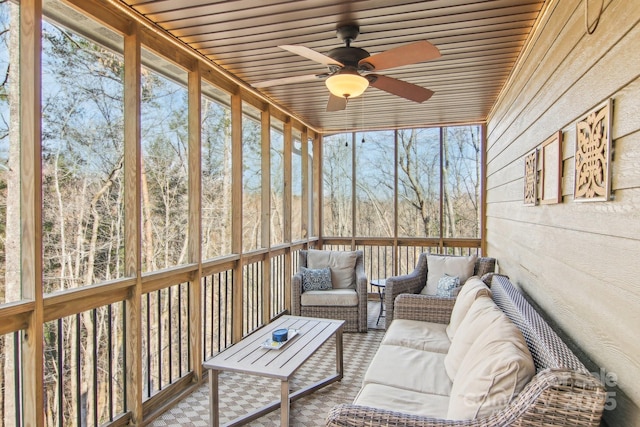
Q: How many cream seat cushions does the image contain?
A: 4